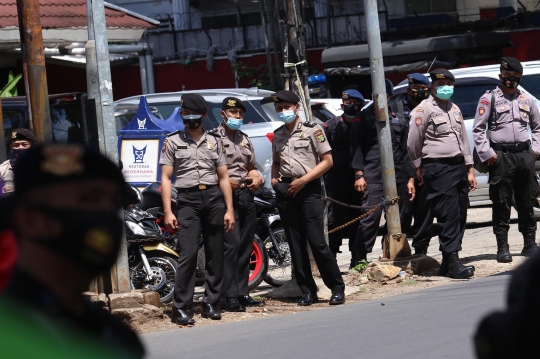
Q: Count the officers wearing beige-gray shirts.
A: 6